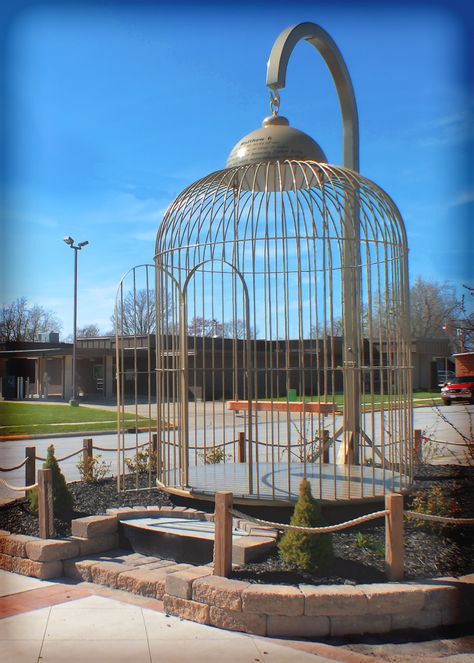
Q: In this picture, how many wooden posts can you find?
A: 9